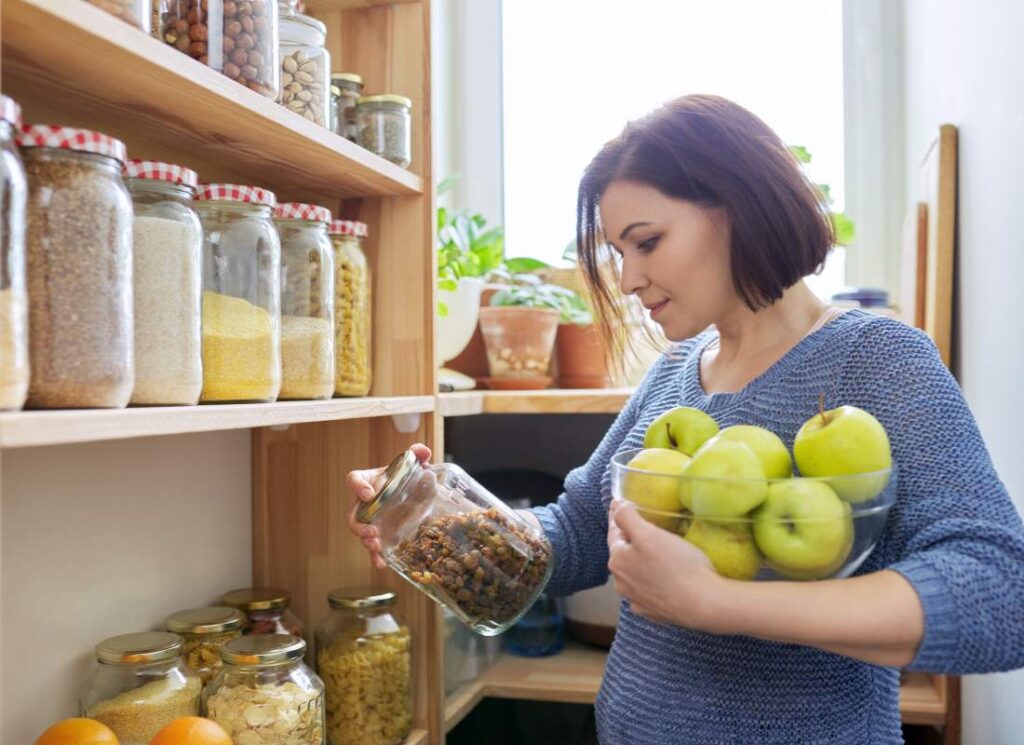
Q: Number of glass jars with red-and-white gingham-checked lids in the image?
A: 6